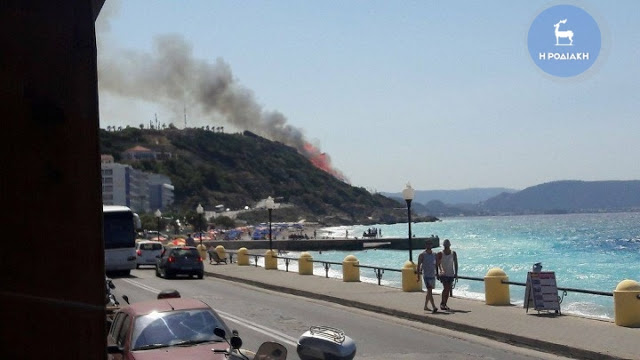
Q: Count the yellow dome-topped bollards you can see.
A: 9